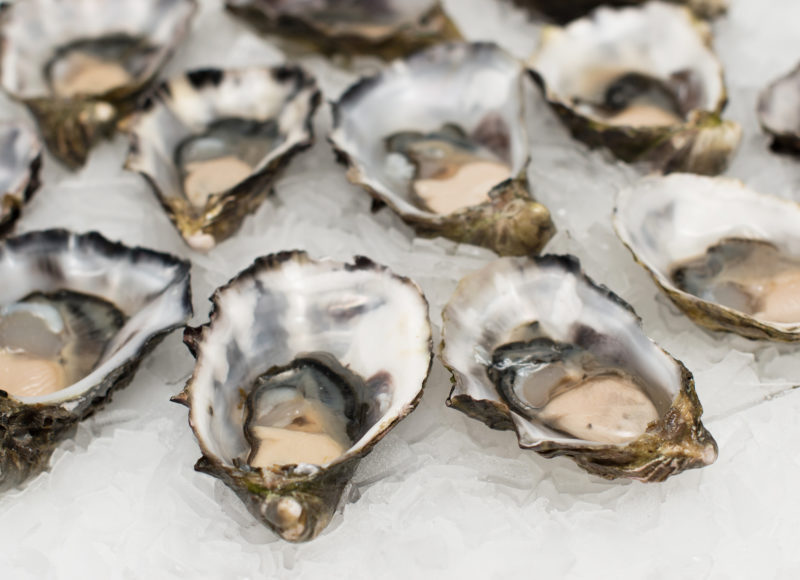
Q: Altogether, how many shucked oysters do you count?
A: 12